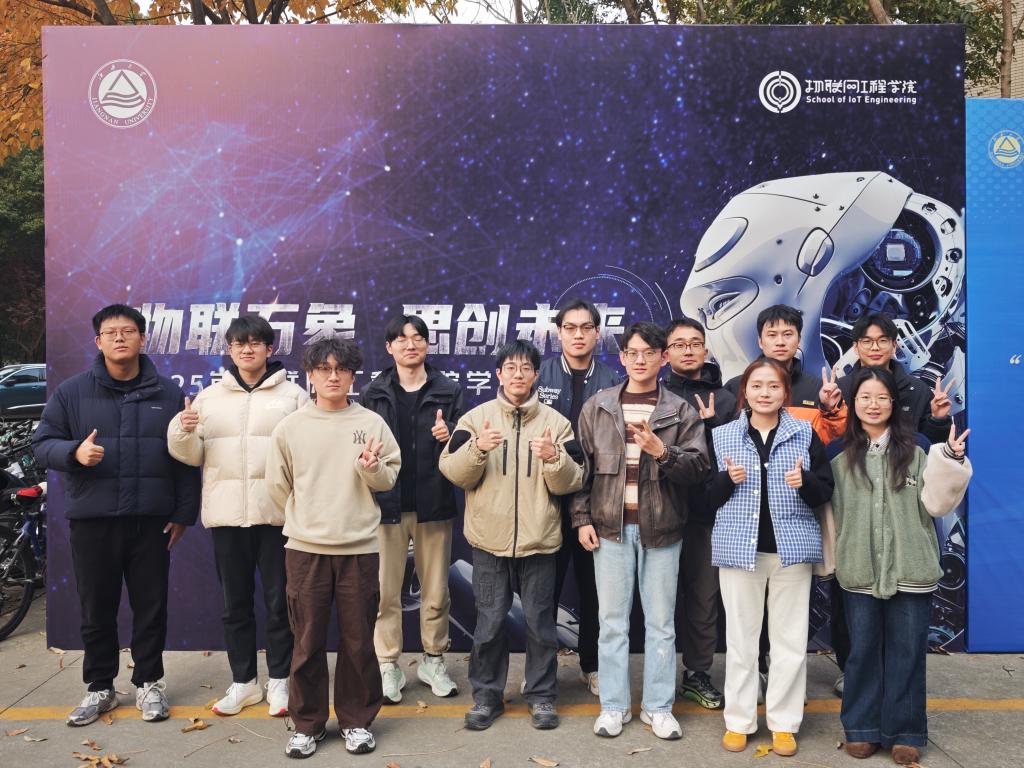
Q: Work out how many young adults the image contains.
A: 12